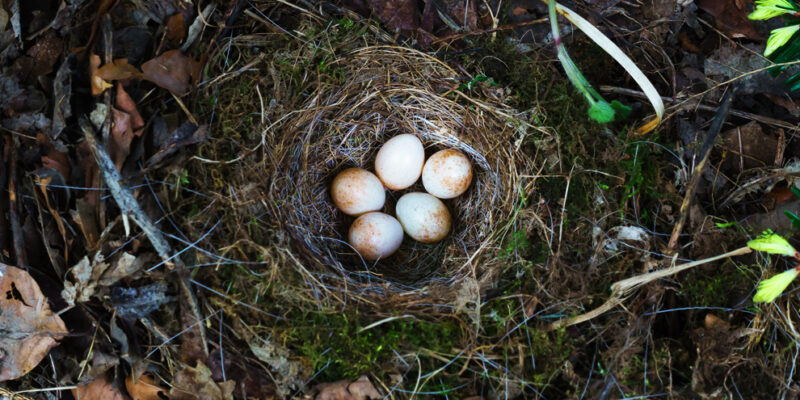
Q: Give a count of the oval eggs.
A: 5